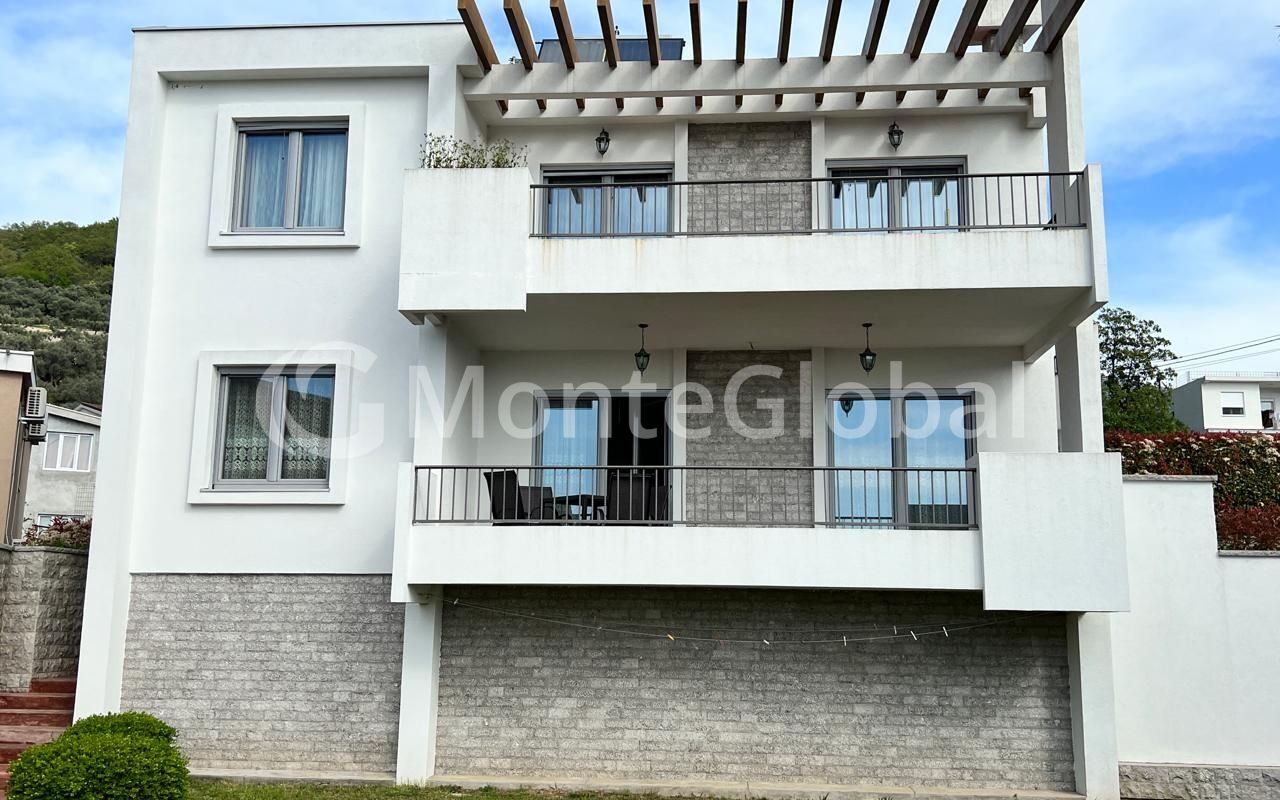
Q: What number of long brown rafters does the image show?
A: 14